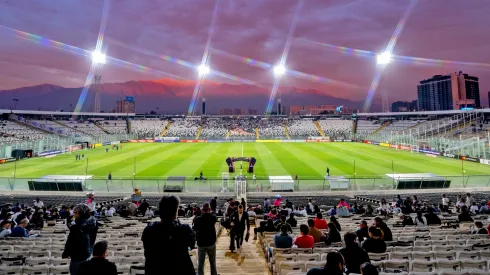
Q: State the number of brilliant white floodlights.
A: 4